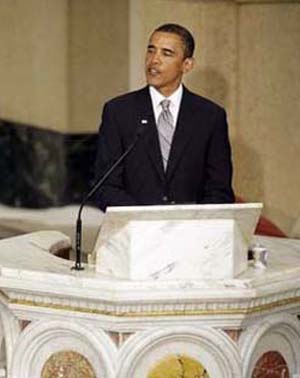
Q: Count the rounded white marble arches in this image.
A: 3